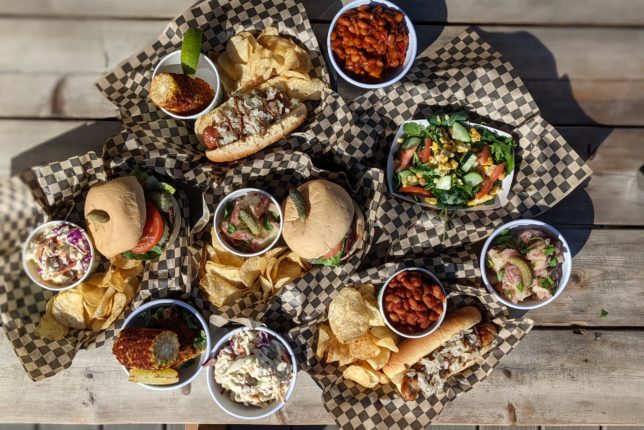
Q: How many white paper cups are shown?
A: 8